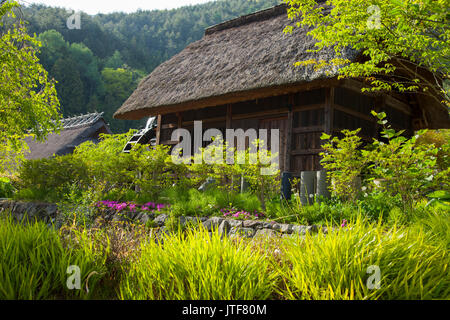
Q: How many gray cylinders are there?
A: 2